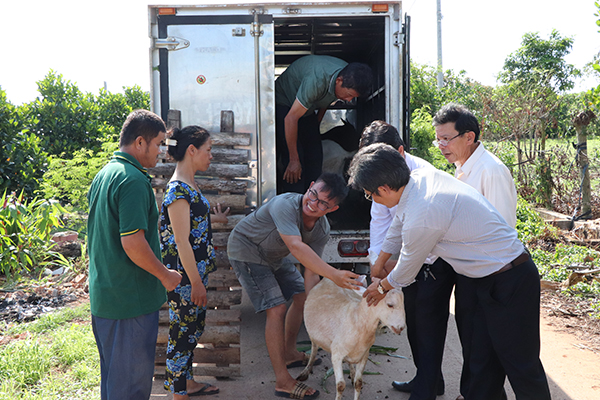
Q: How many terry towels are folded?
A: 0